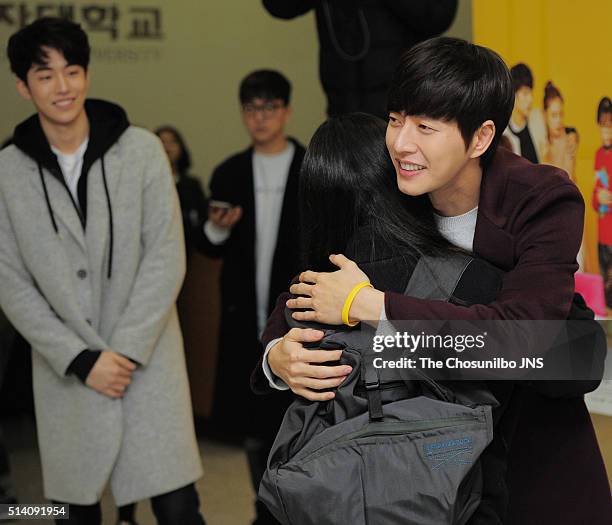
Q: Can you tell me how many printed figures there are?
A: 3